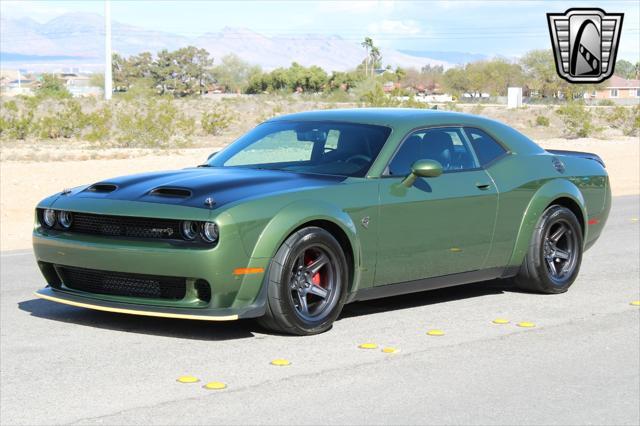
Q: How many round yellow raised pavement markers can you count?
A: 9